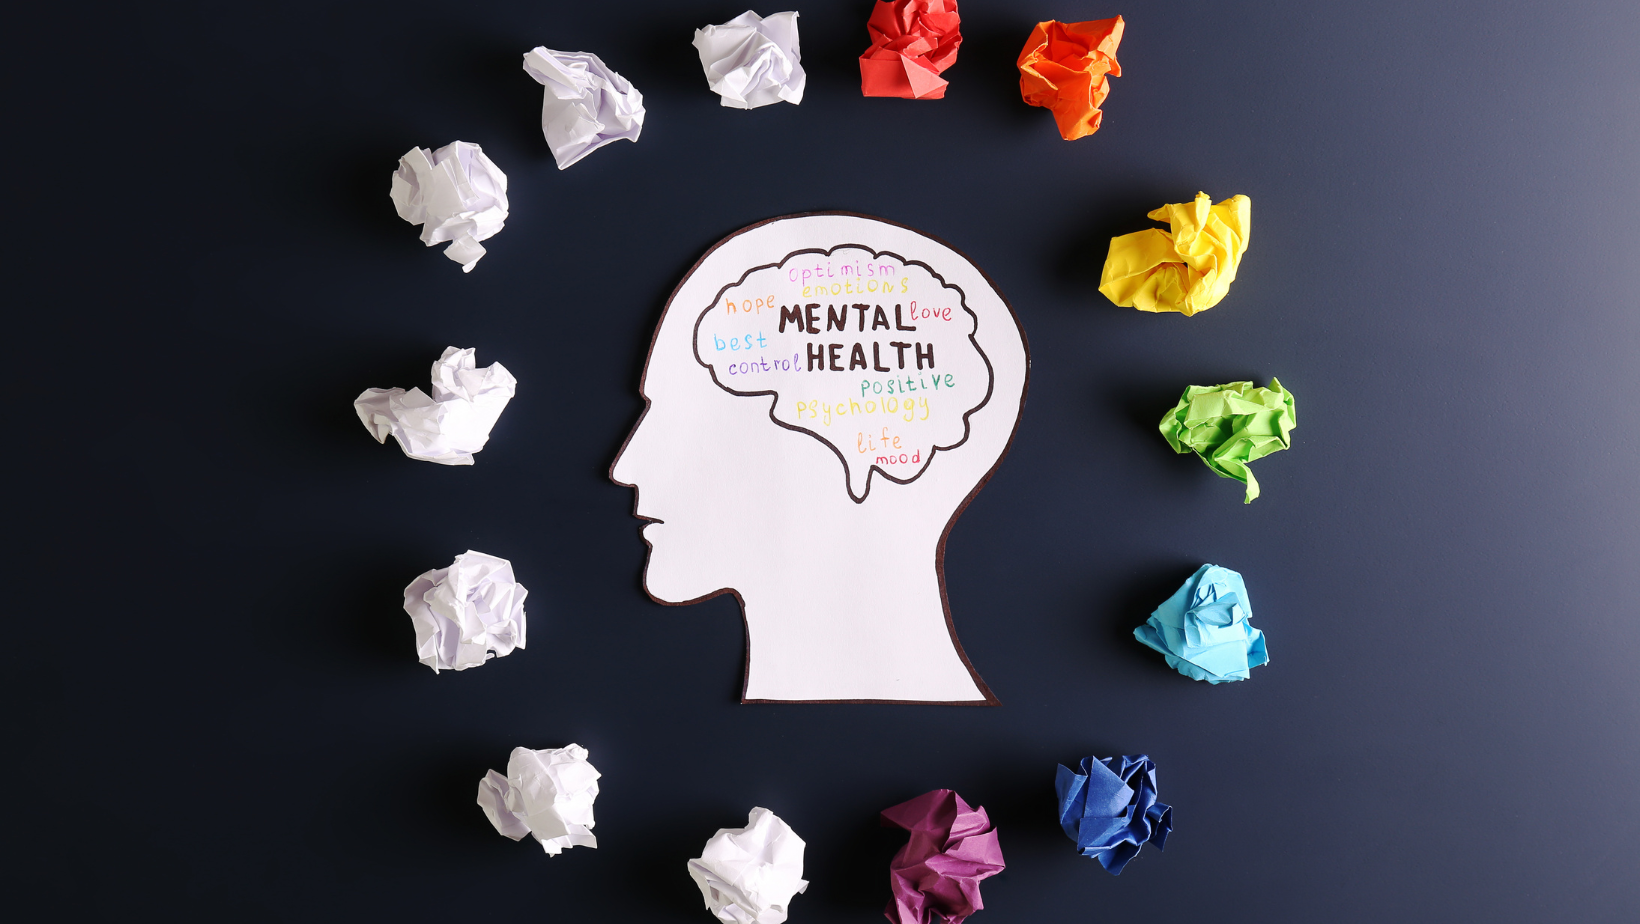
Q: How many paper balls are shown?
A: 14